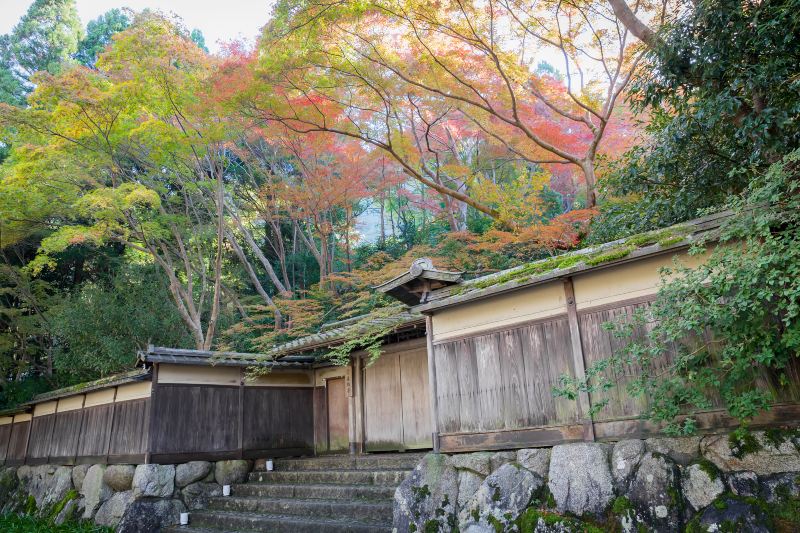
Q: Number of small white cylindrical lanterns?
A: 3